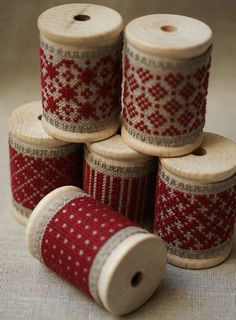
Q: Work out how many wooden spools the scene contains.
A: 6